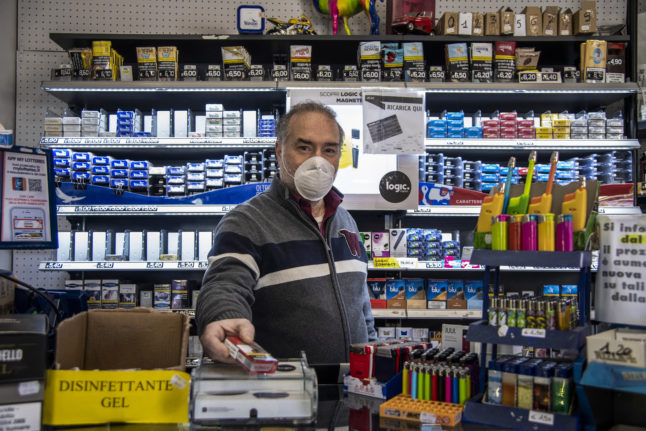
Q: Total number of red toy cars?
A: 1